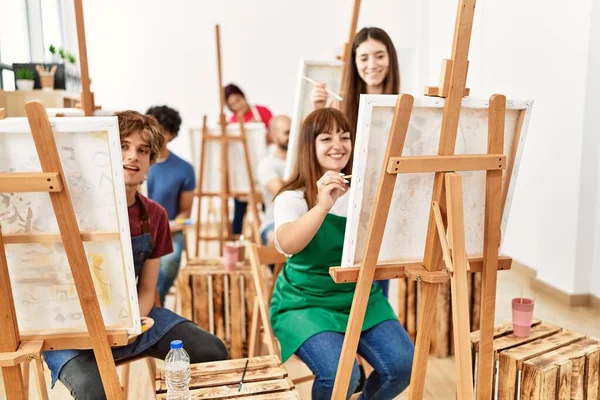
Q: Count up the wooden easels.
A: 5